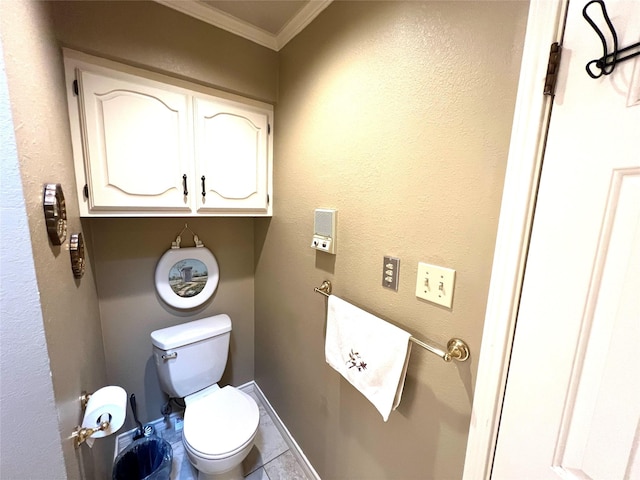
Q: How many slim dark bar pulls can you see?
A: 2